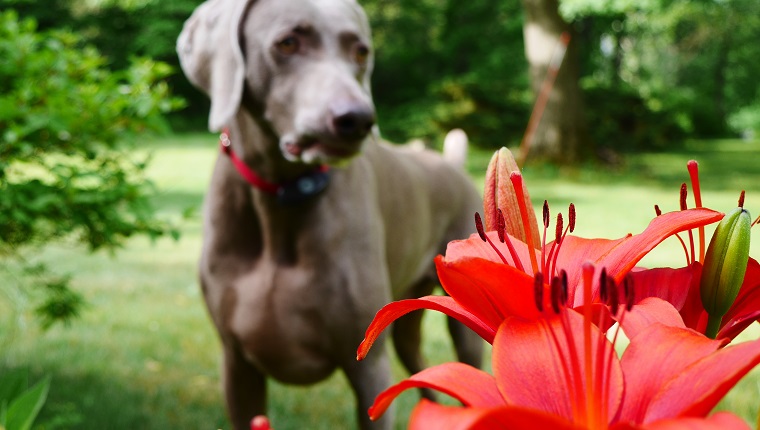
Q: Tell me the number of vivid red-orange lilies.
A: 3